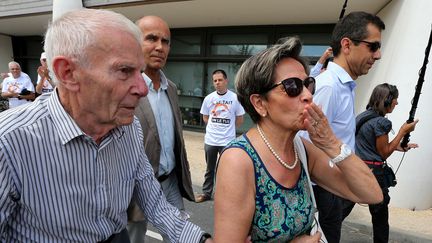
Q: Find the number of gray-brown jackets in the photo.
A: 1